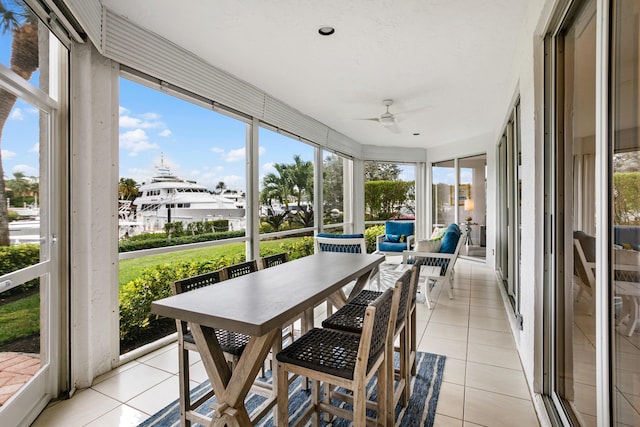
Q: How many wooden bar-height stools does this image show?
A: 6